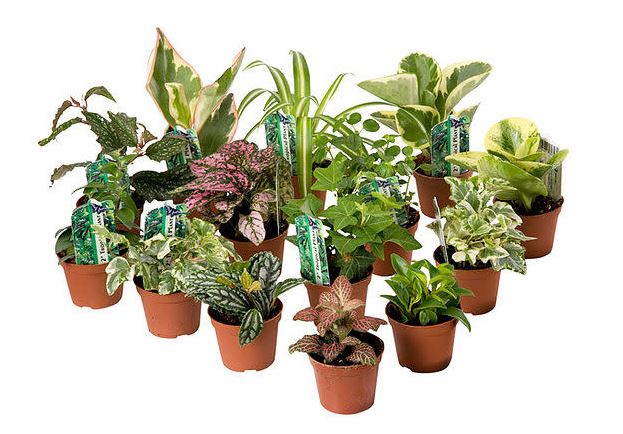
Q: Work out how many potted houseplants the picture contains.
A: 14